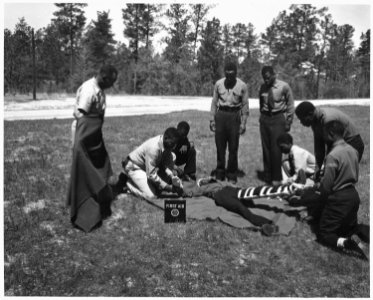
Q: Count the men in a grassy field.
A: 9